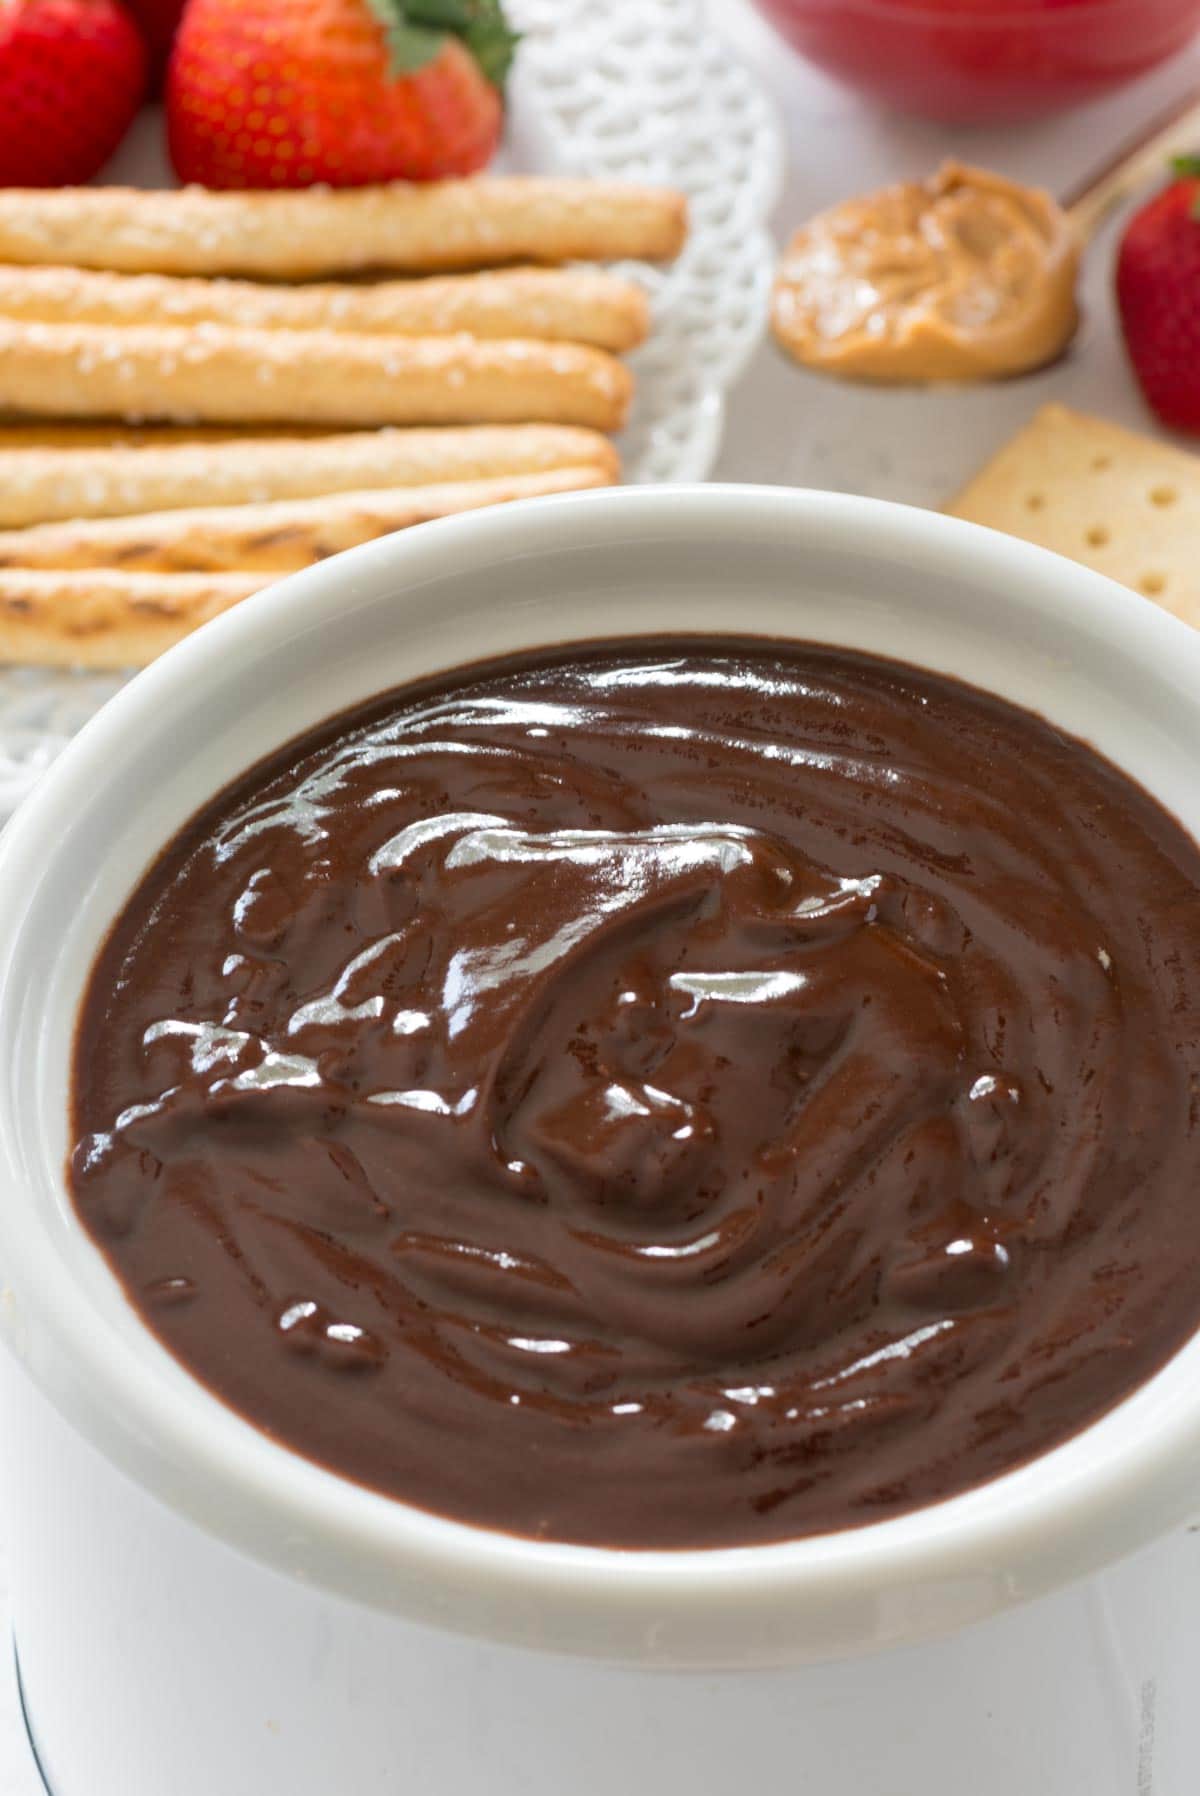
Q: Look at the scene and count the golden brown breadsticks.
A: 6